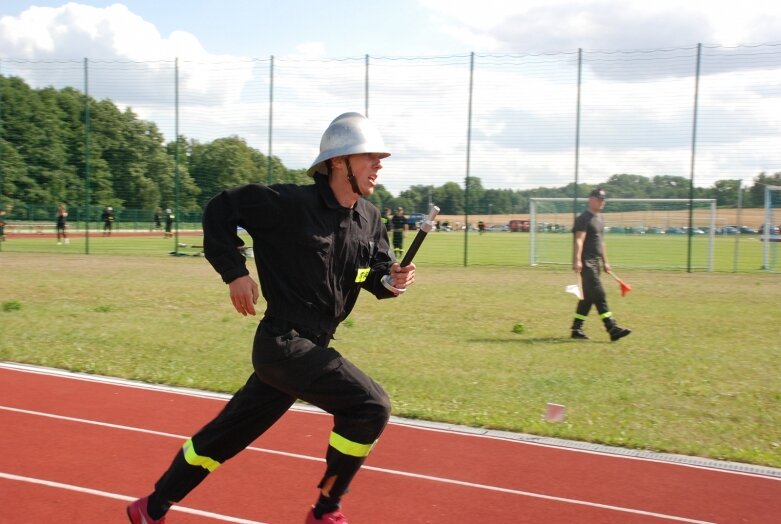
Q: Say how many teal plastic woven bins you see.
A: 0